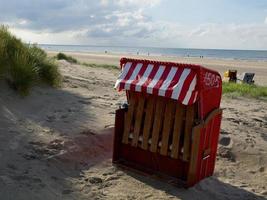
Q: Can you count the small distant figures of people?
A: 6